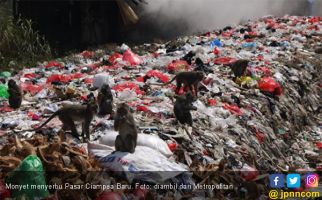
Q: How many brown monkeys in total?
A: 7